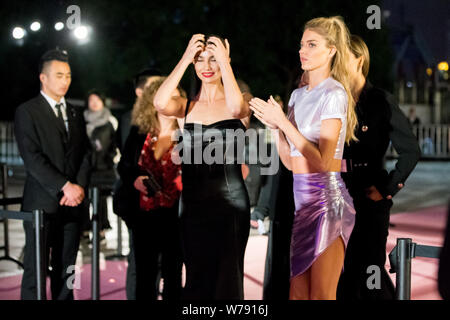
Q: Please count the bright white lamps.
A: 4